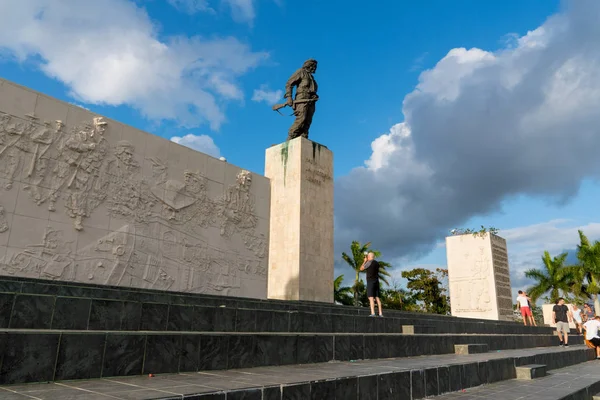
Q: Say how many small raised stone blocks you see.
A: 3